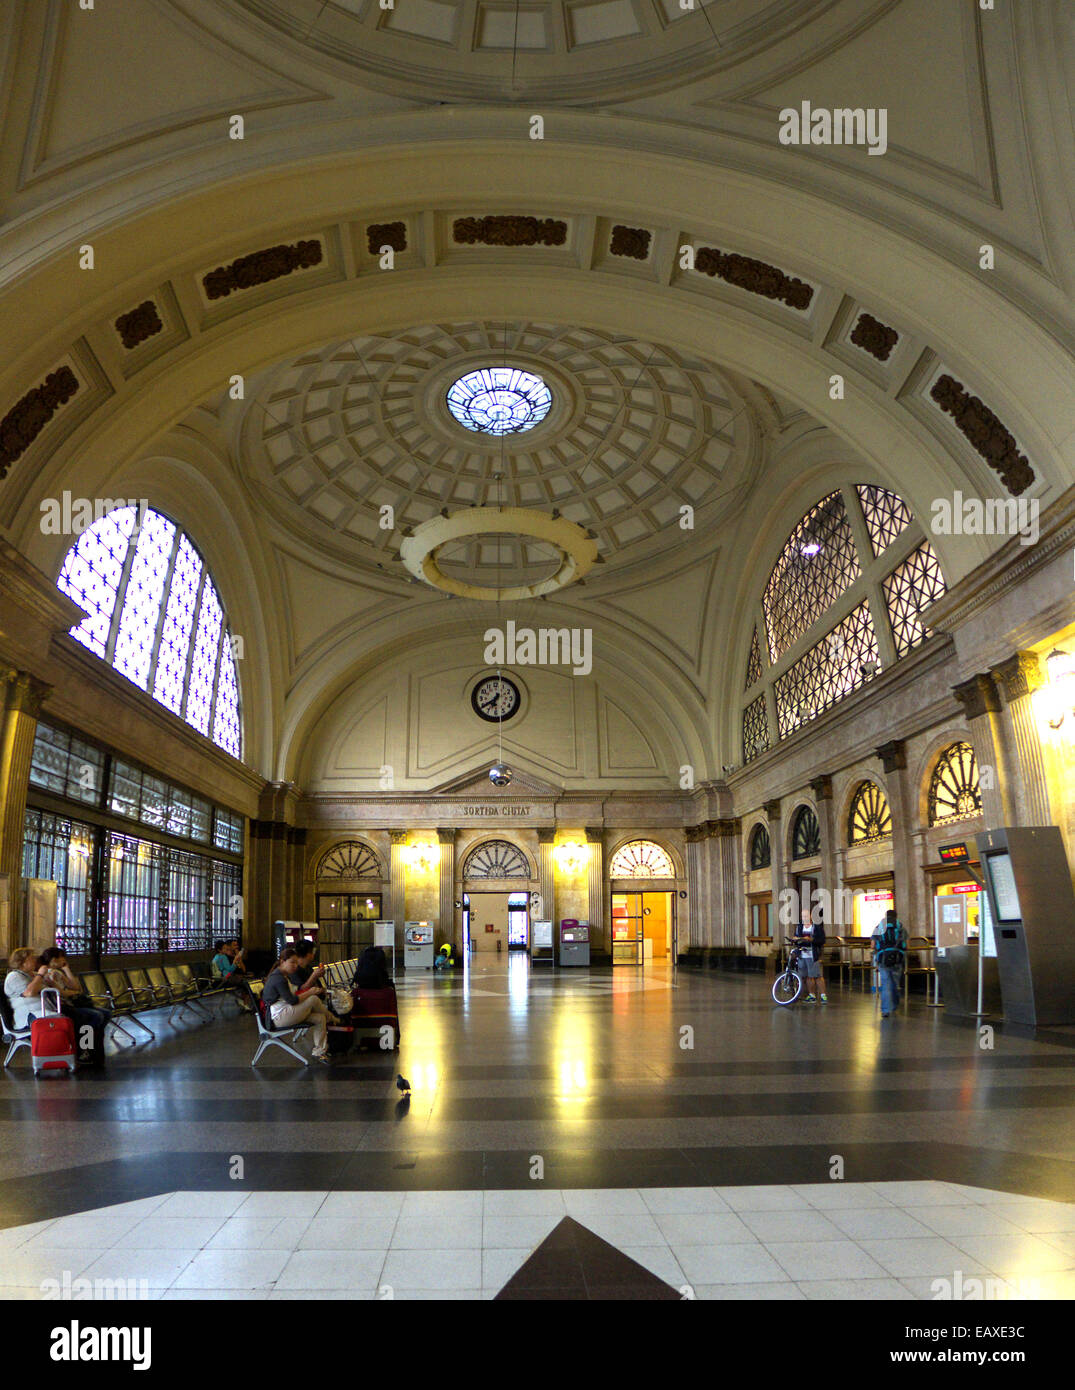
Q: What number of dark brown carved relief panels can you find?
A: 9